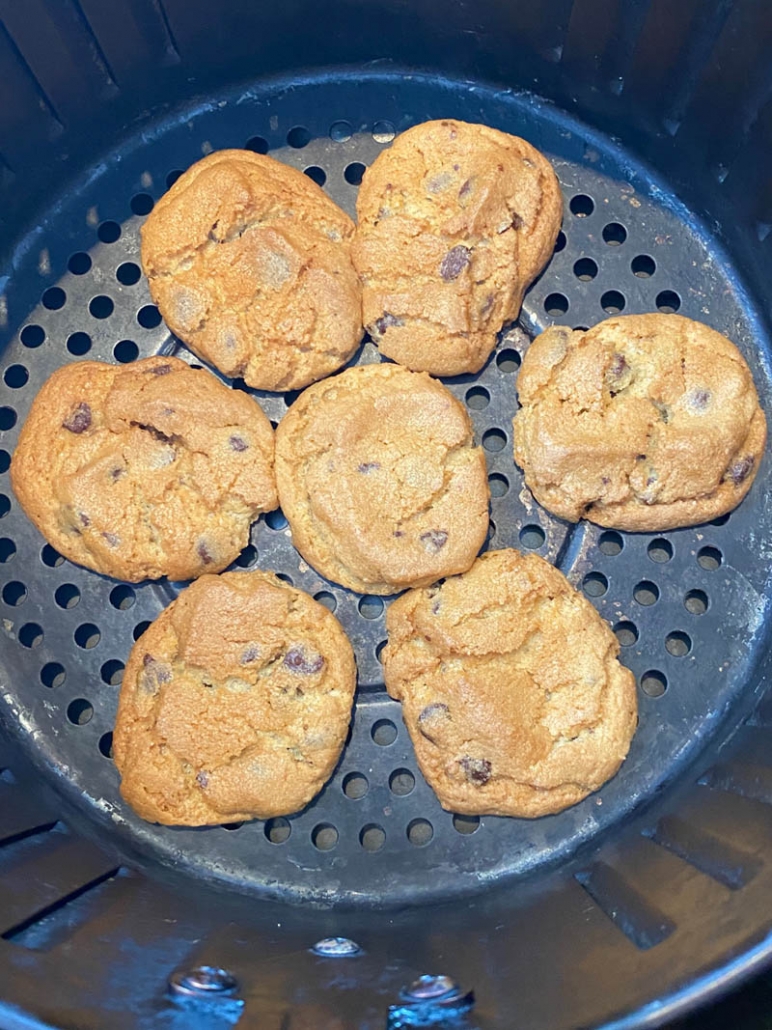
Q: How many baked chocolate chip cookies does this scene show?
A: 7